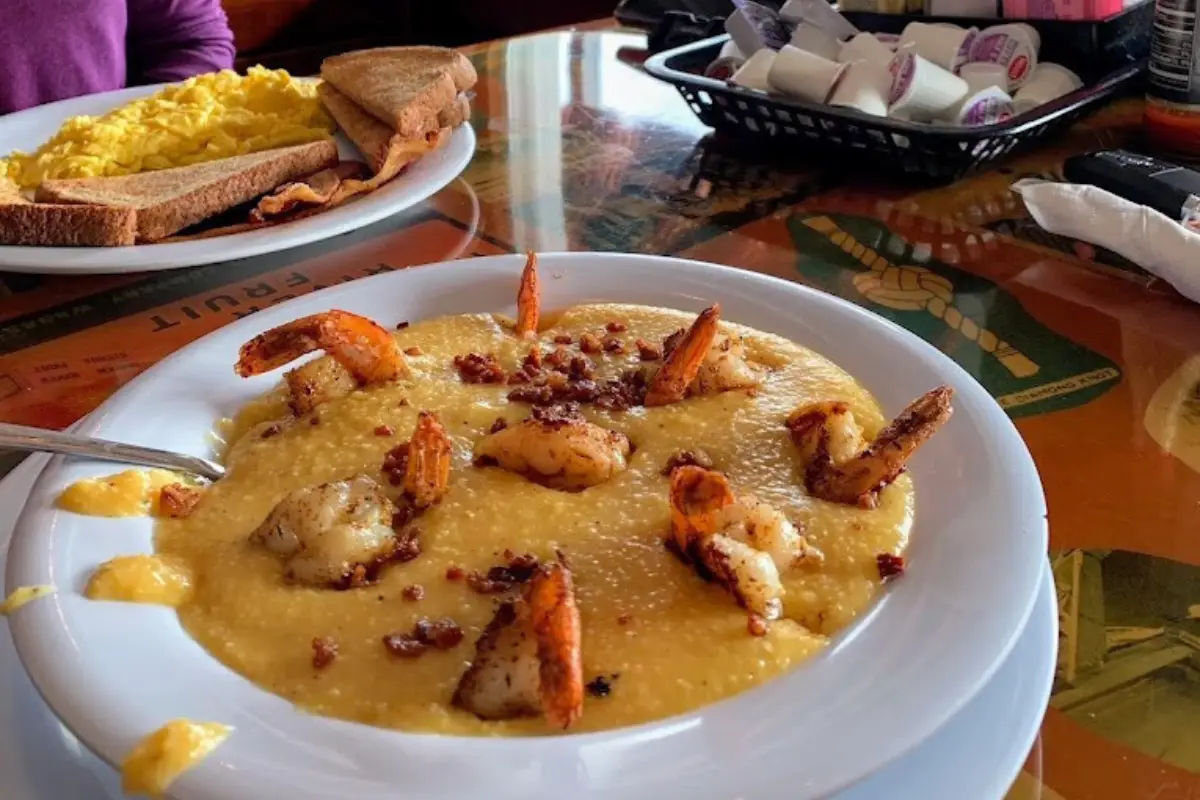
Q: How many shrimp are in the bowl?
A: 8